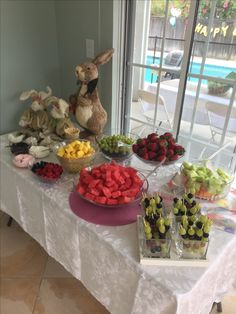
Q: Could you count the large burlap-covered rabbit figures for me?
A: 1